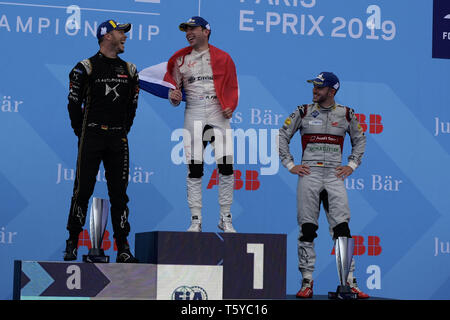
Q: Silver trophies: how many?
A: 2